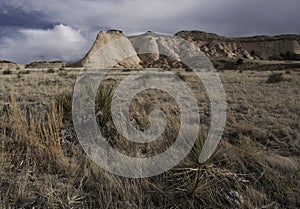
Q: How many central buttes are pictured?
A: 2